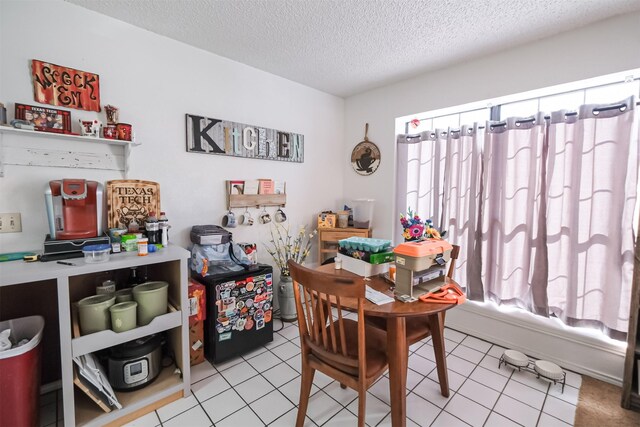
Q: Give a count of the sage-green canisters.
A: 4